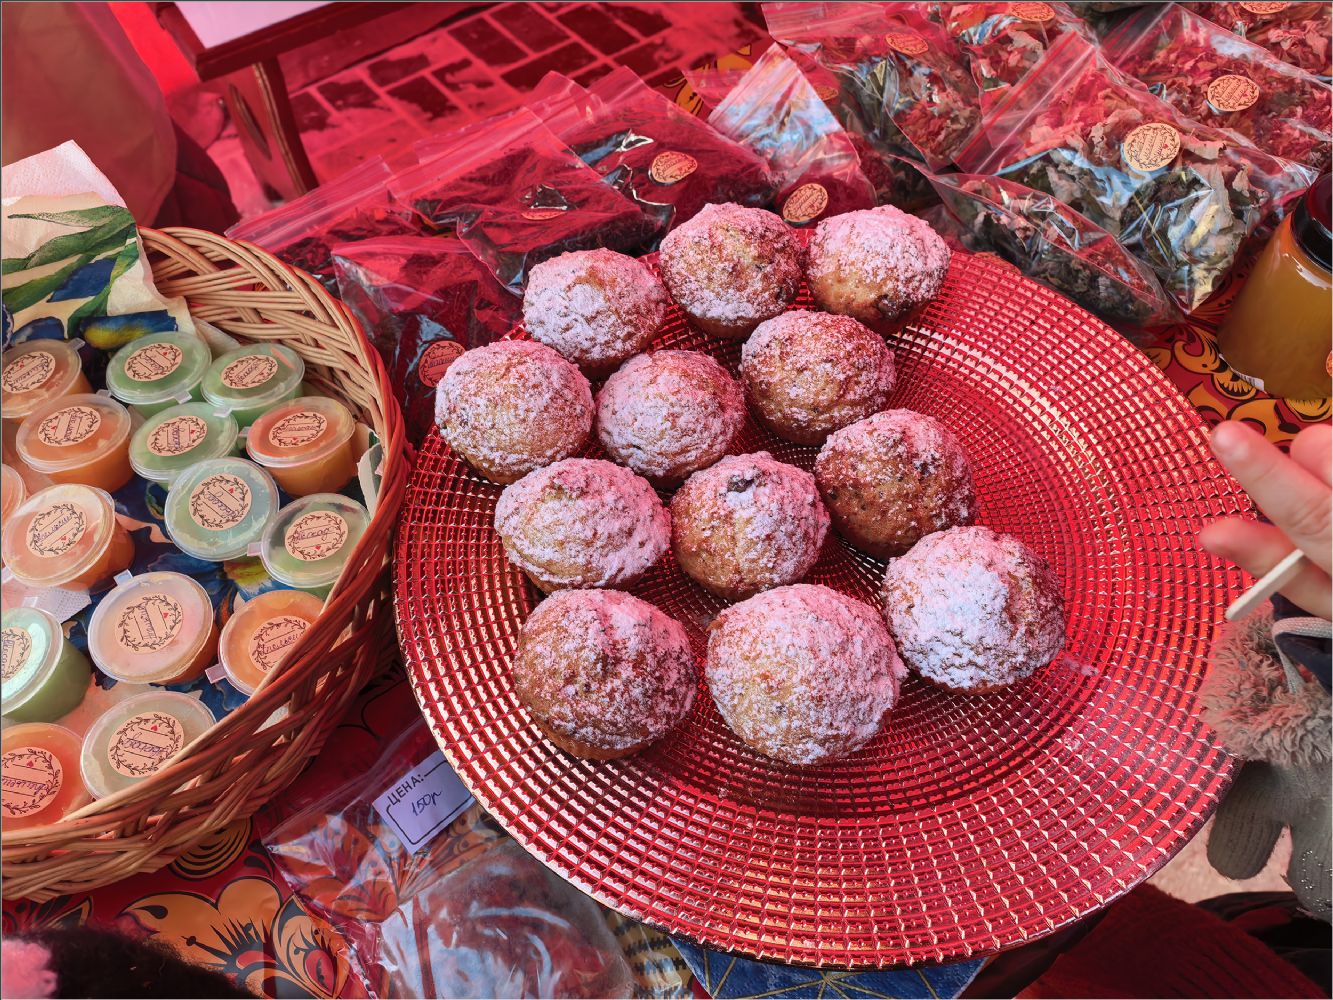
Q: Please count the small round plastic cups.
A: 15